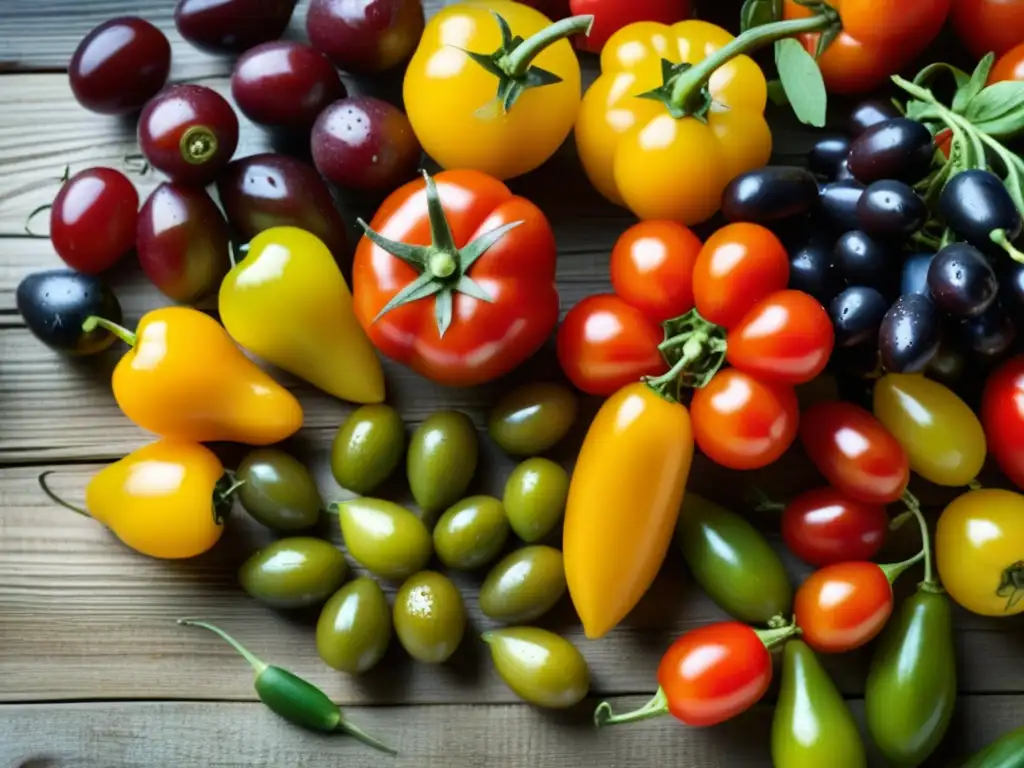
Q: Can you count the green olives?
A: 12